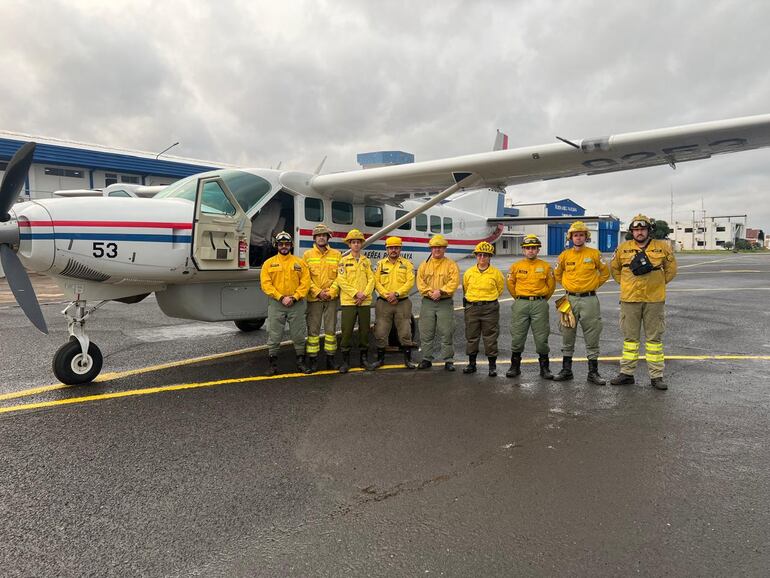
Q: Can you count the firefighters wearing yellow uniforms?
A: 9